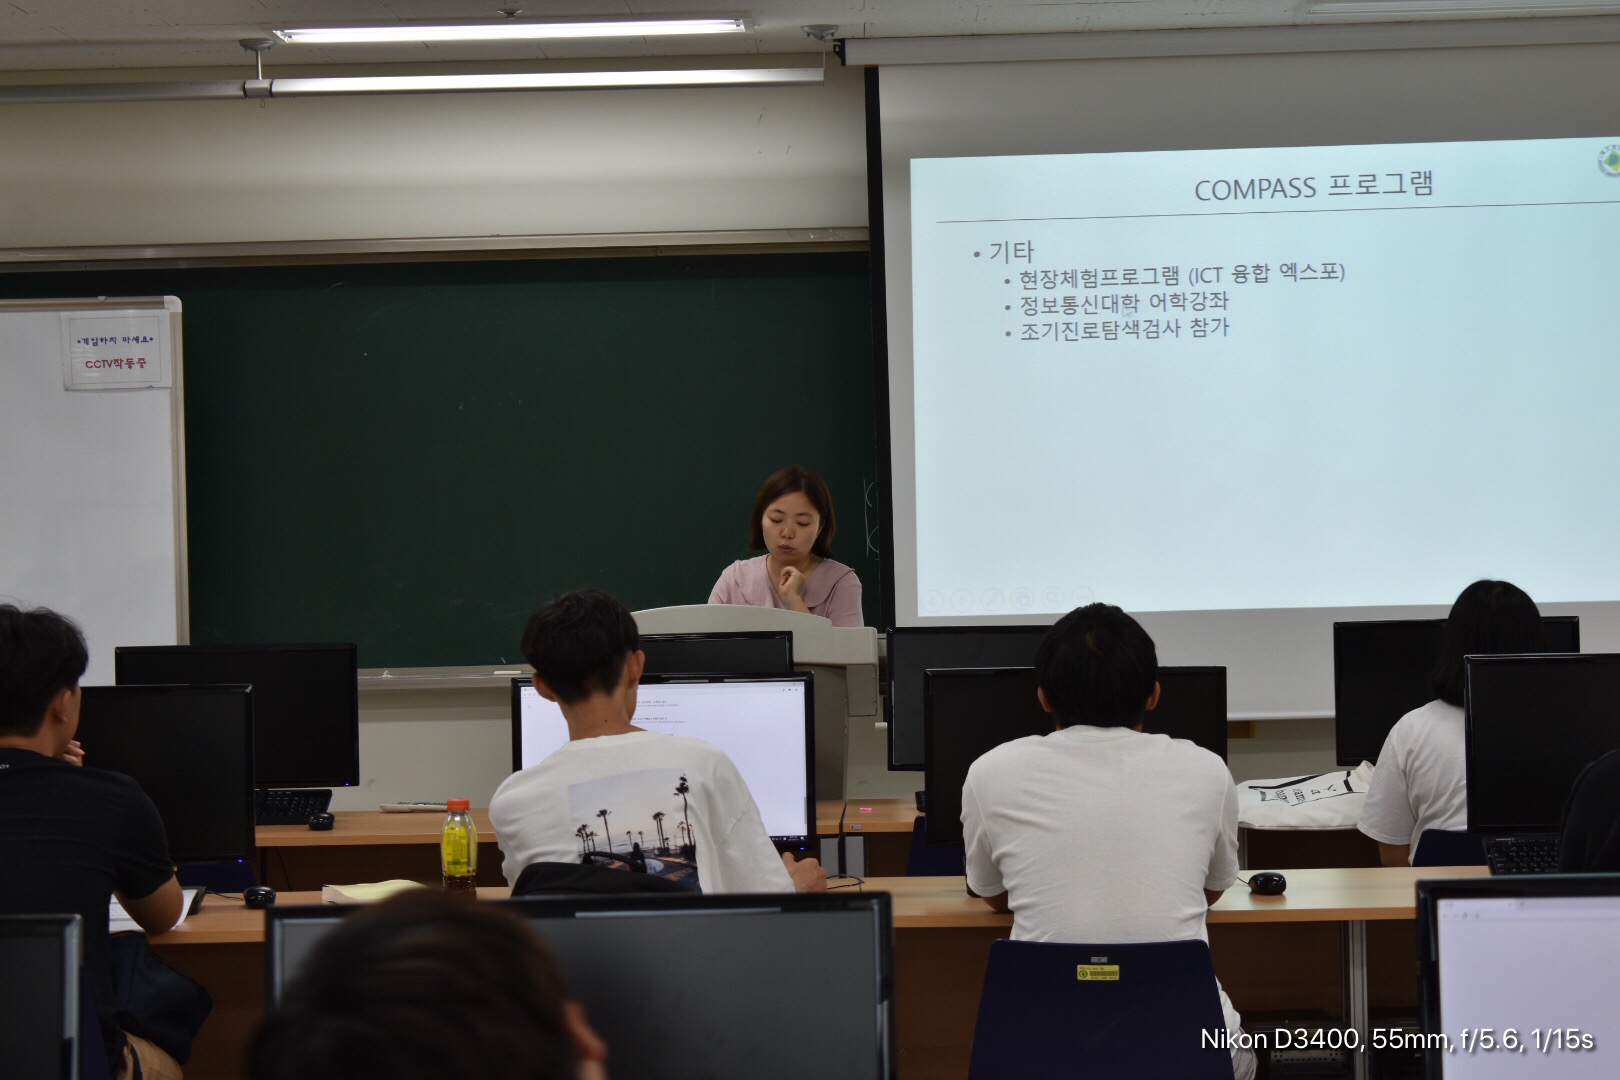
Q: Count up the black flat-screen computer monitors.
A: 11